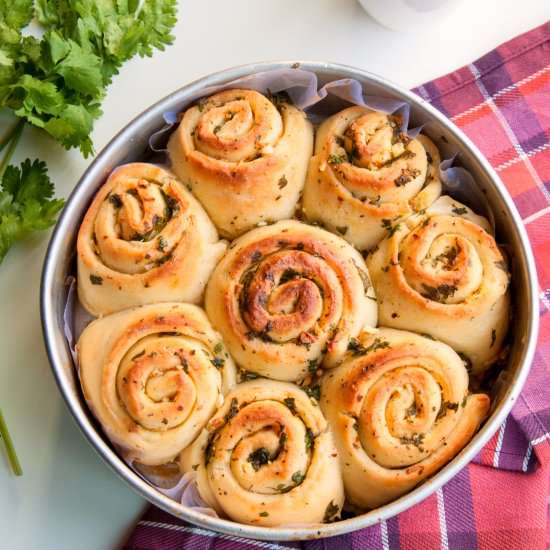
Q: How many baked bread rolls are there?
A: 8